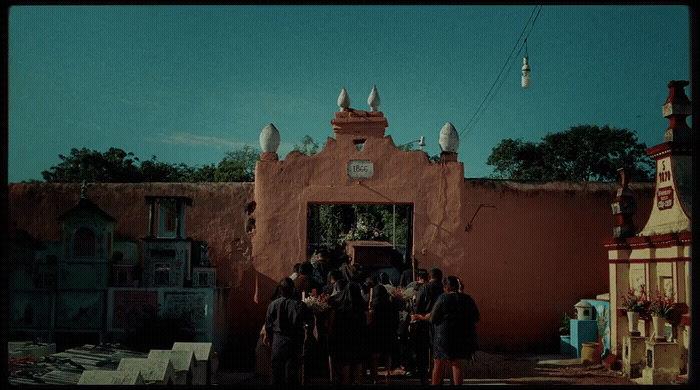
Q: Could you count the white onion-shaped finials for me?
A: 4